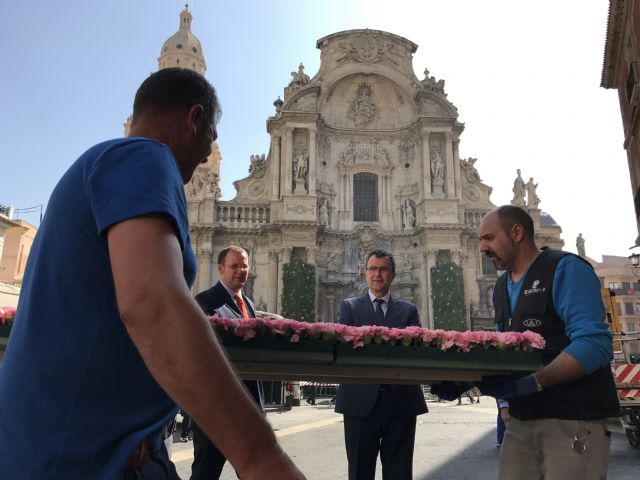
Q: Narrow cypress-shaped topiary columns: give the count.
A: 2